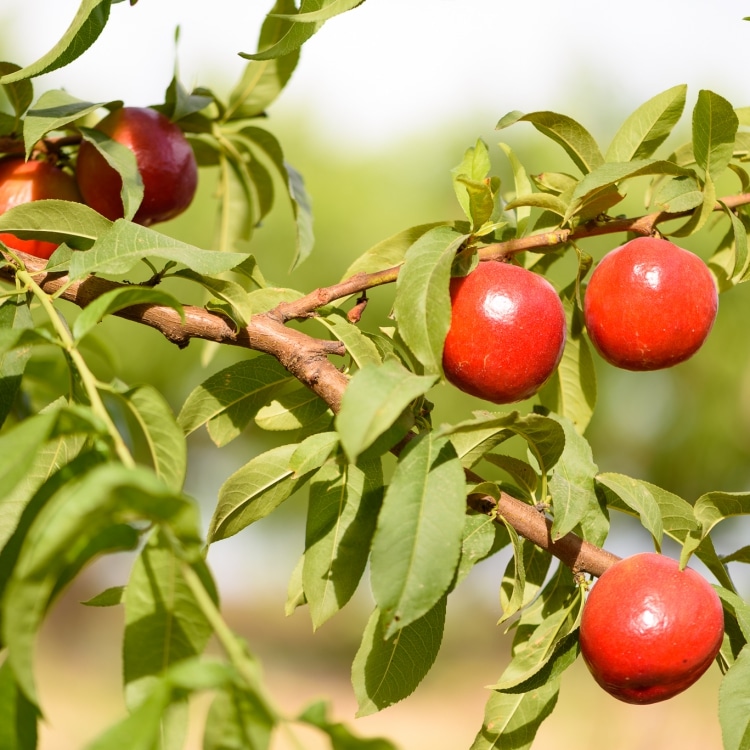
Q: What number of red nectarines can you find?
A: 5